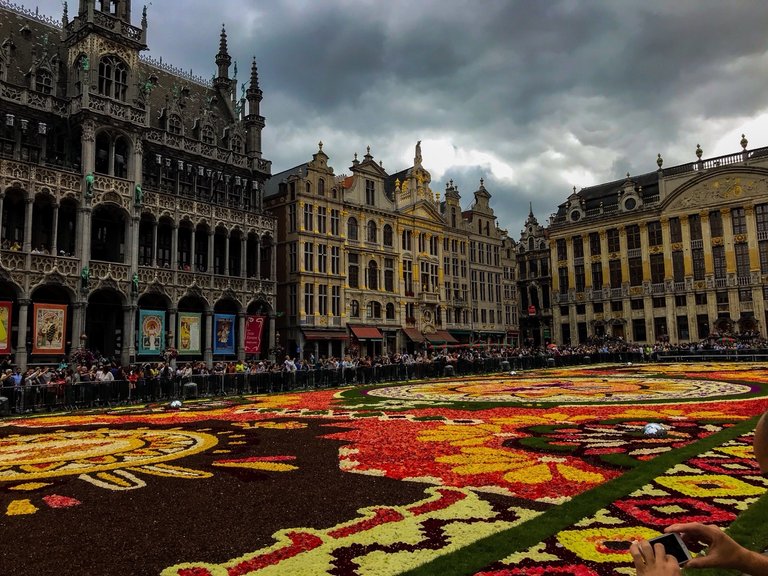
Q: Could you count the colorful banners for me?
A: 6